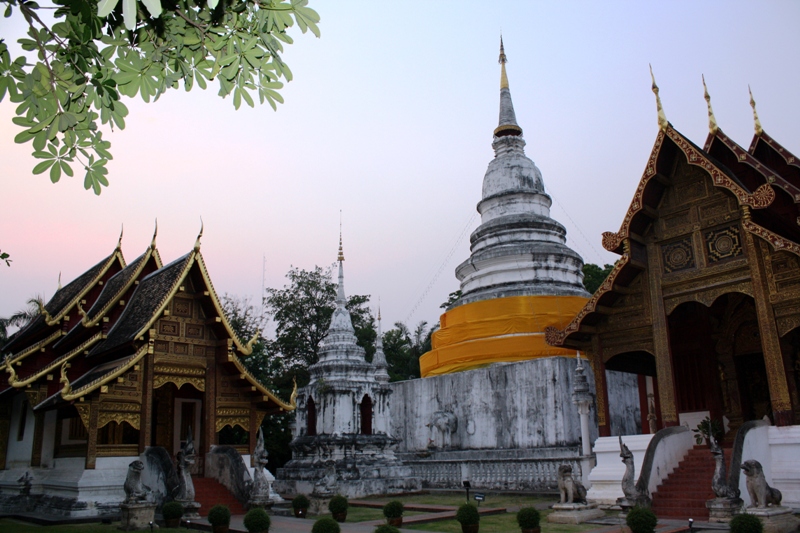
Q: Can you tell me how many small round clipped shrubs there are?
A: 12